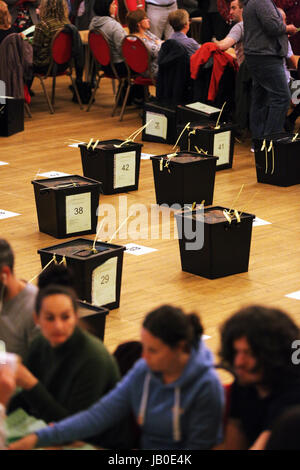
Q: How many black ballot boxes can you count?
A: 11